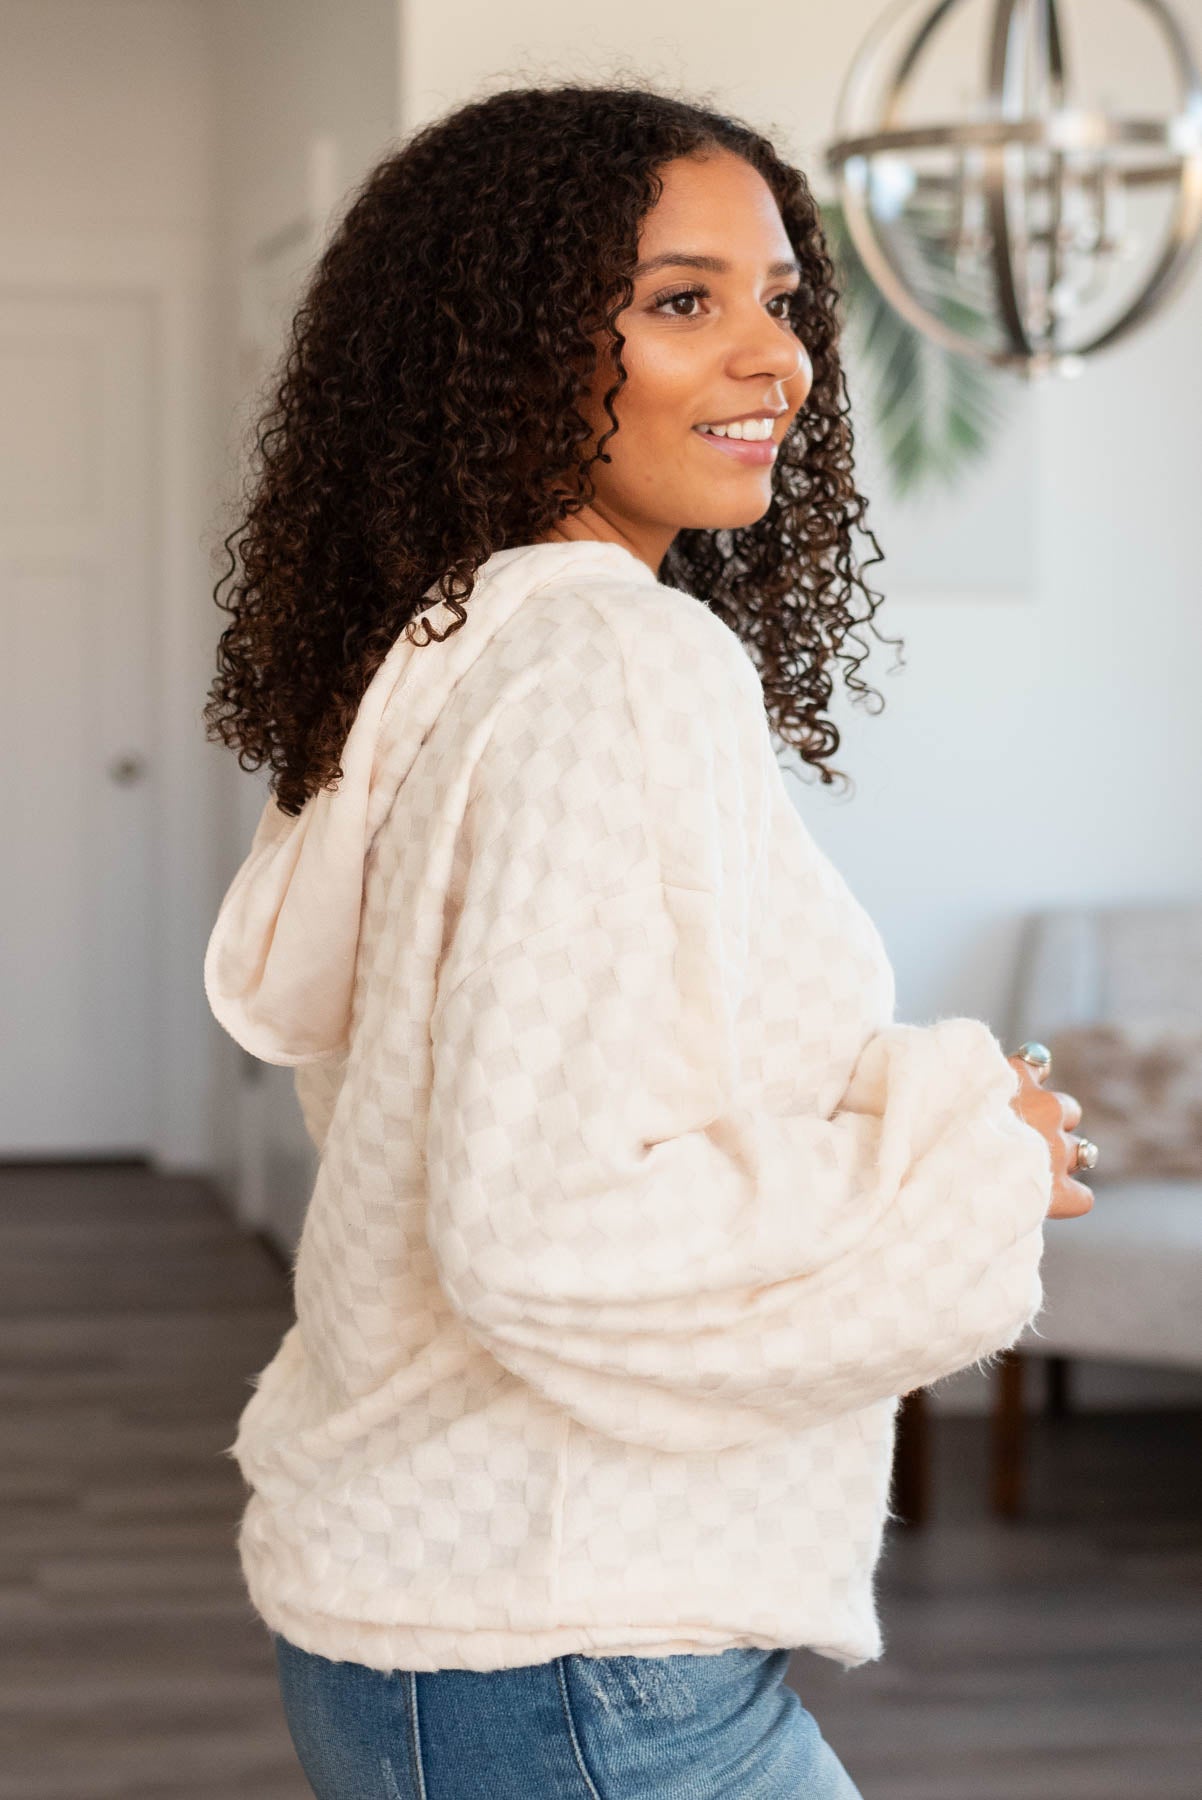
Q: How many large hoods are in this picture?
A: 1